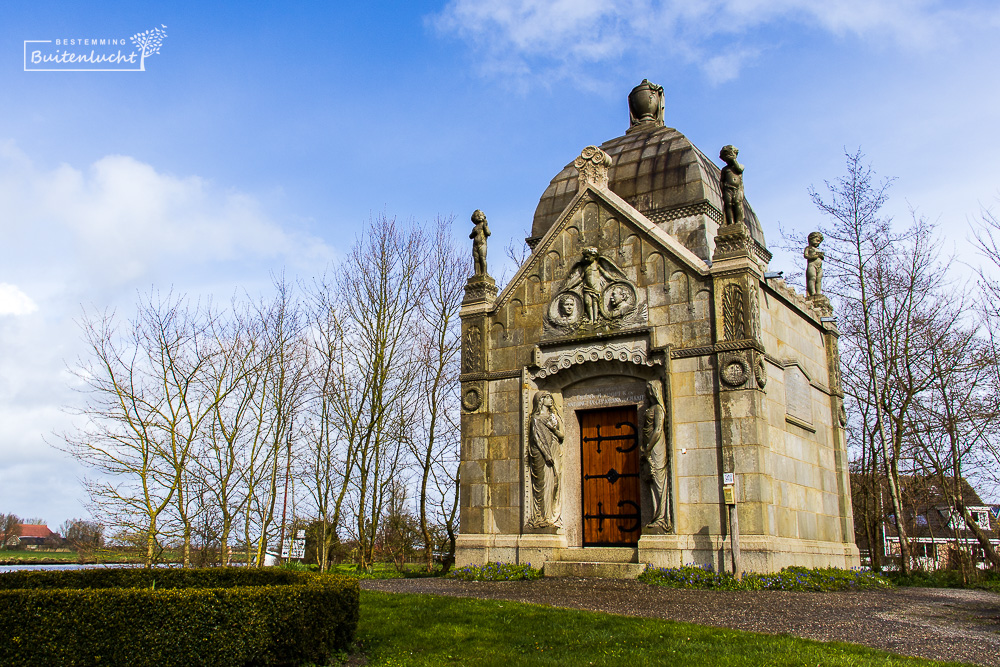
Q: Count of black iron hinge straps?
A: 3